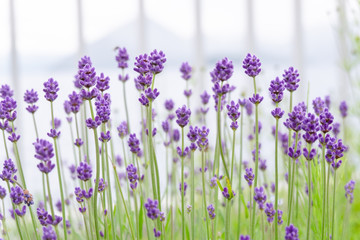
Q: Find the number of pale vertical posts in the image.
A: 7